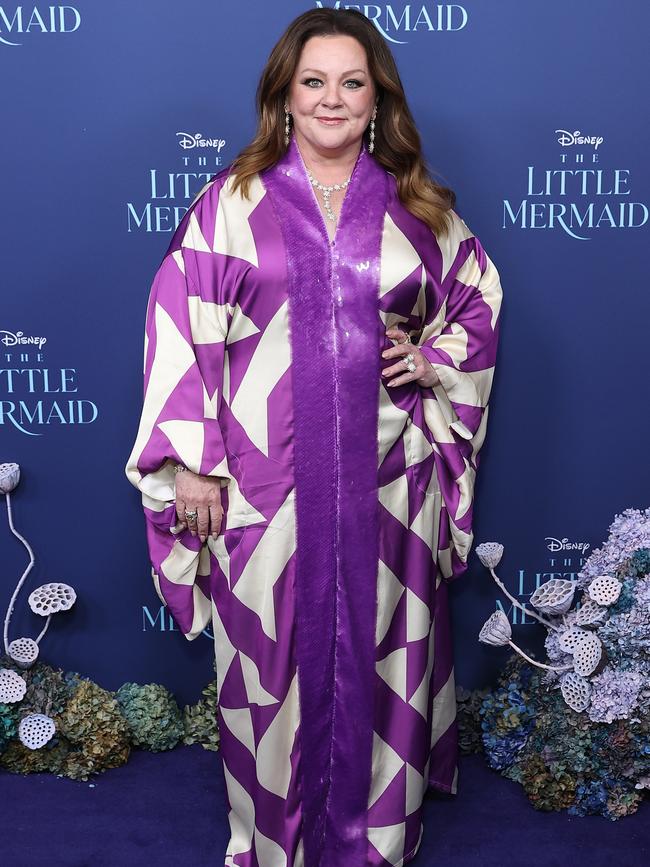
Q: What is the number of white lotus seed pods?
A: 13